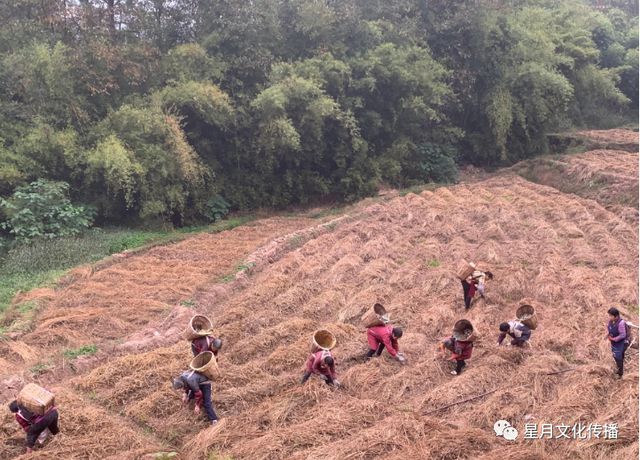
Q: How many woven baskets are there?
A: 8